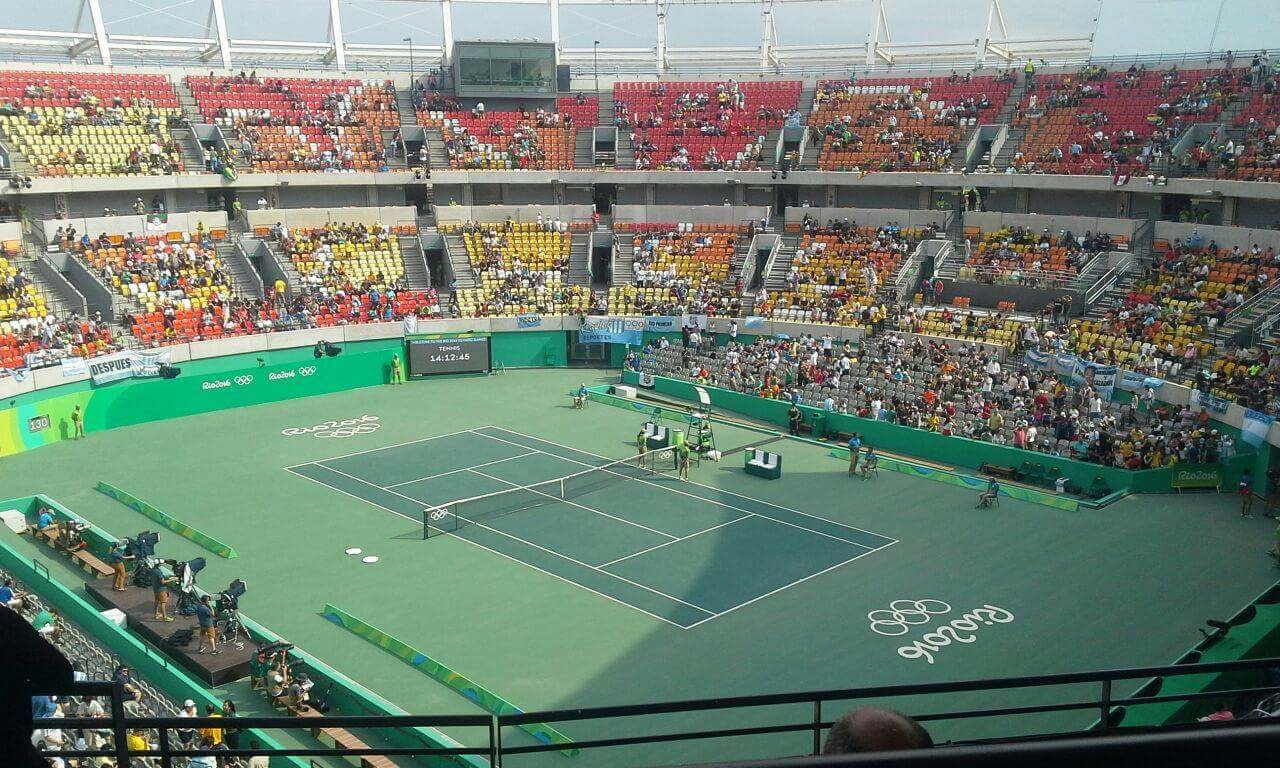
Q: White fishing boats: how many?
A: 0